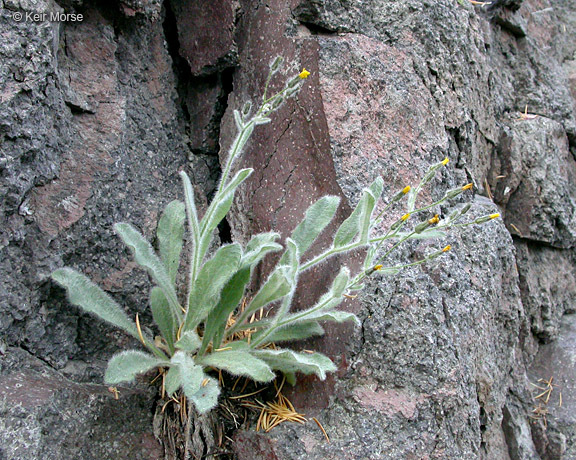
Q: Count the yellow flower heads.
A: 9